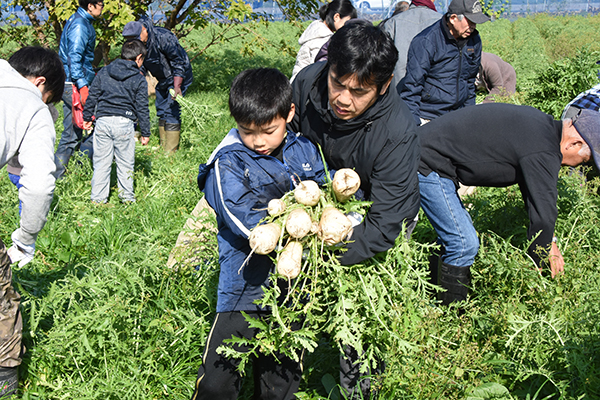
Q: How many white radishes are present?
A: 7